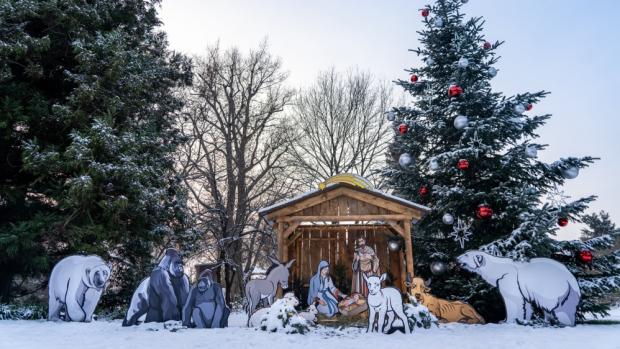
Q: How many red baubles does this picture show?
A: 11